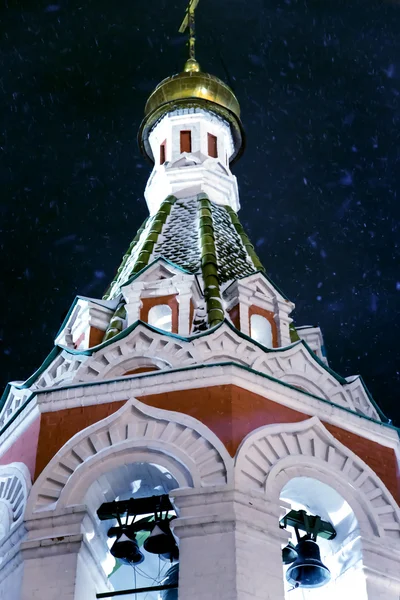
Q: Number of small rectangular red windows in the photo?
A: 3